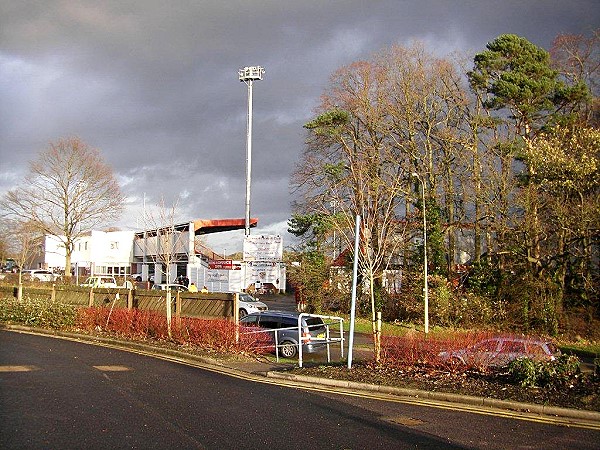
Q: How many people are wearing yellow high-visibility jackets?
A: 2